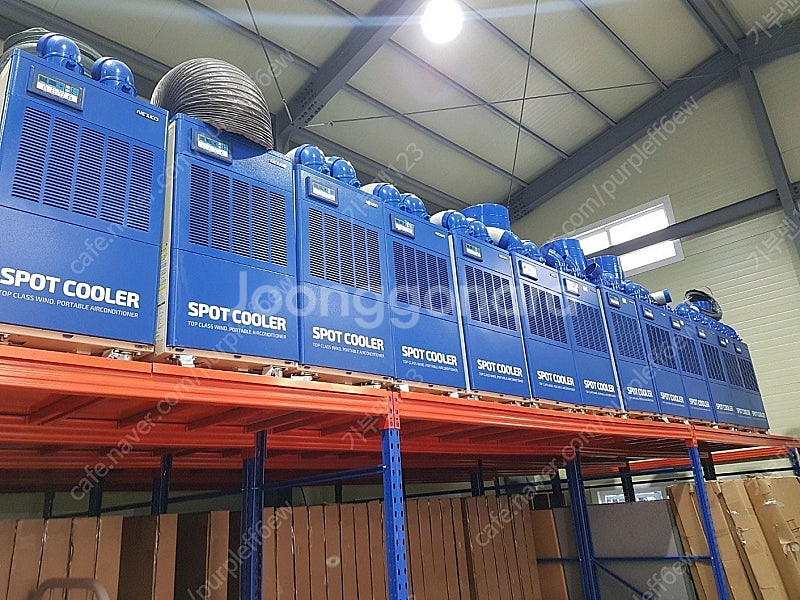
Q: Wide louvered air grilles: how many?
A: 13